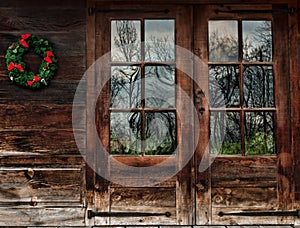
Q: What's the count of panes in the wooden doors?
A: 12